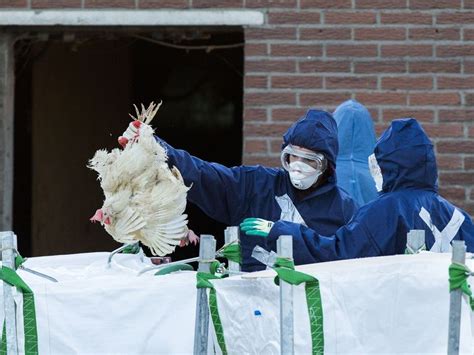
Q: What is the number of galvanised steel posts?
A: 6